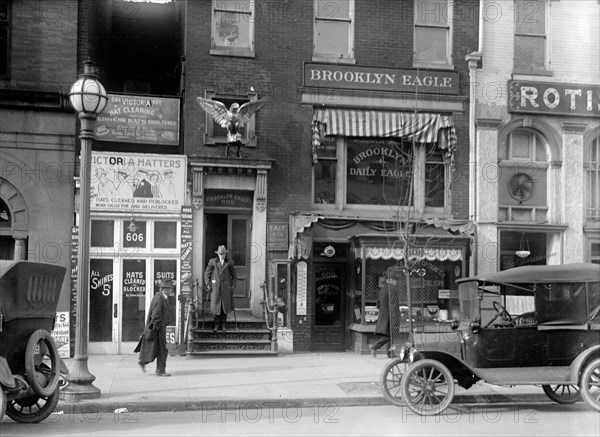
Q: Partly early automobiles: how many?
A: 2